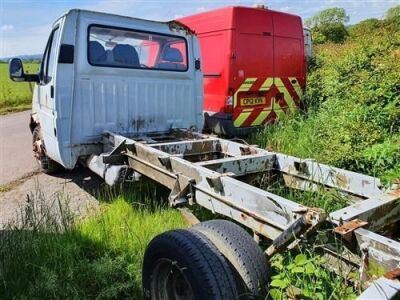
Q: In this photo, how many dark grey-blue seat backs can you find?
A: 3